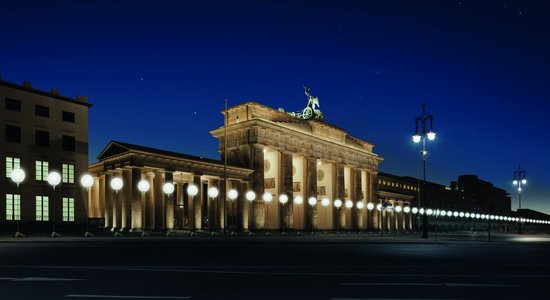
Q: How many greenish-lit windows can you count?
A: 6